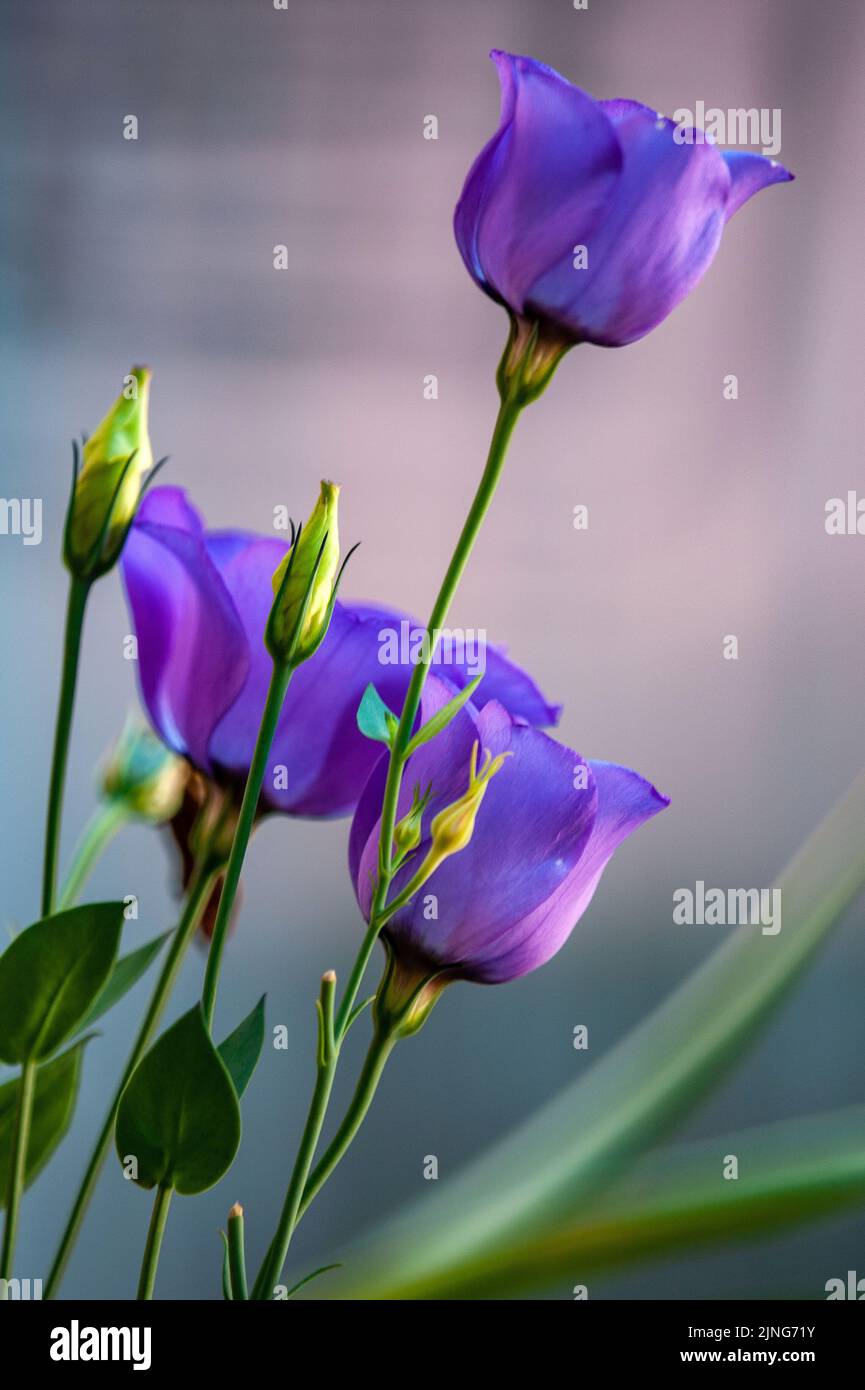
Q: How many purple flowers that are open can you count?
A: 3